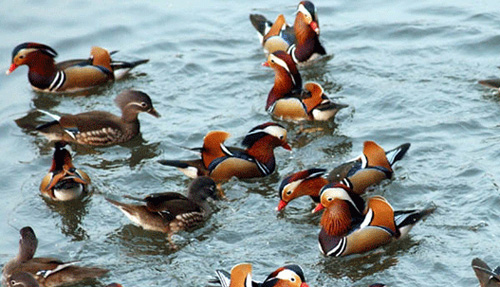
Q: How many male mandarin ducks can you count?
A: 8